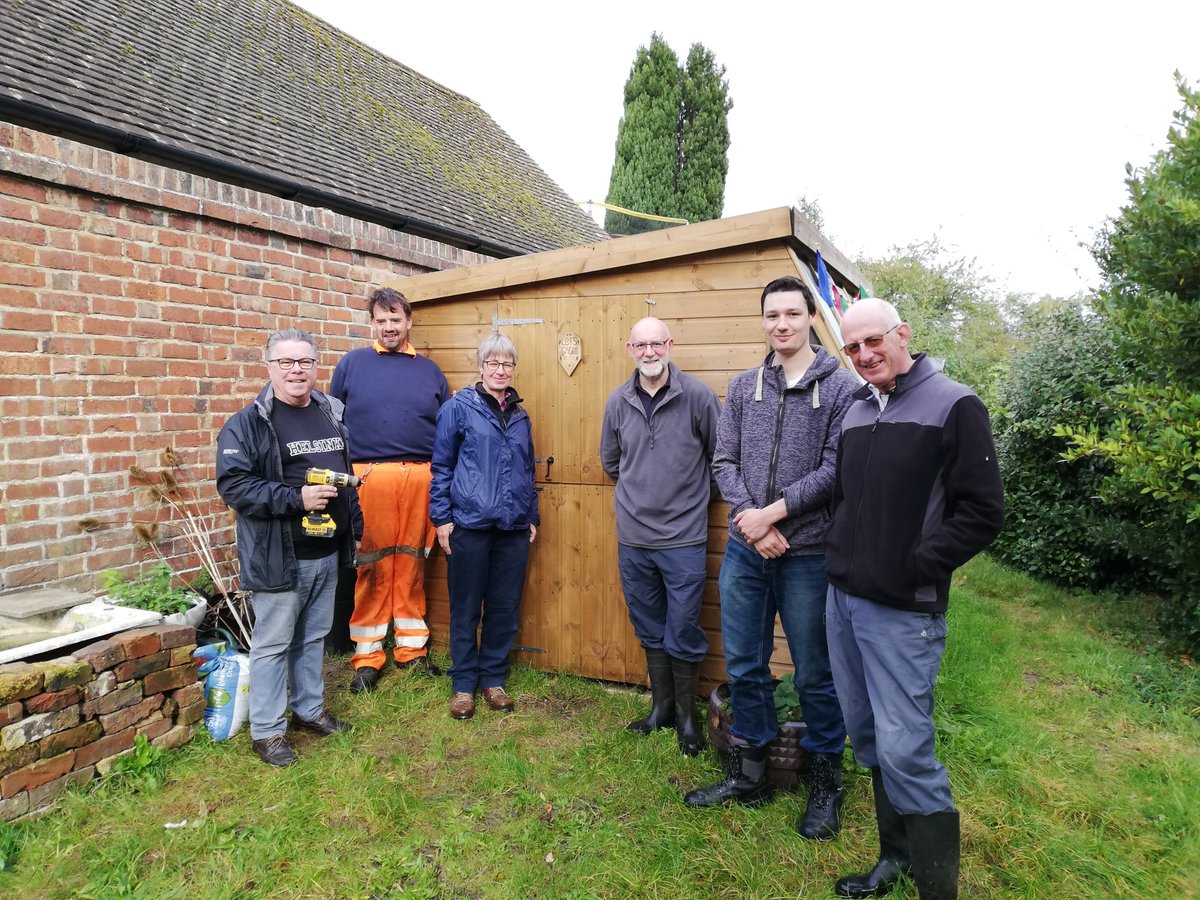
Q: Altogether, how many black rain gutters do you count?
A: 1